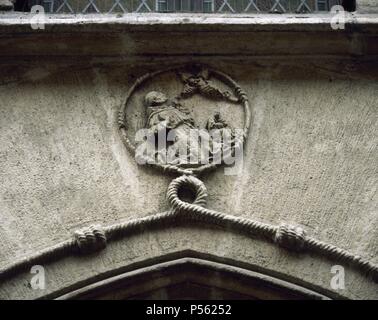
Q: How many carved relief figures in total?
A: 3